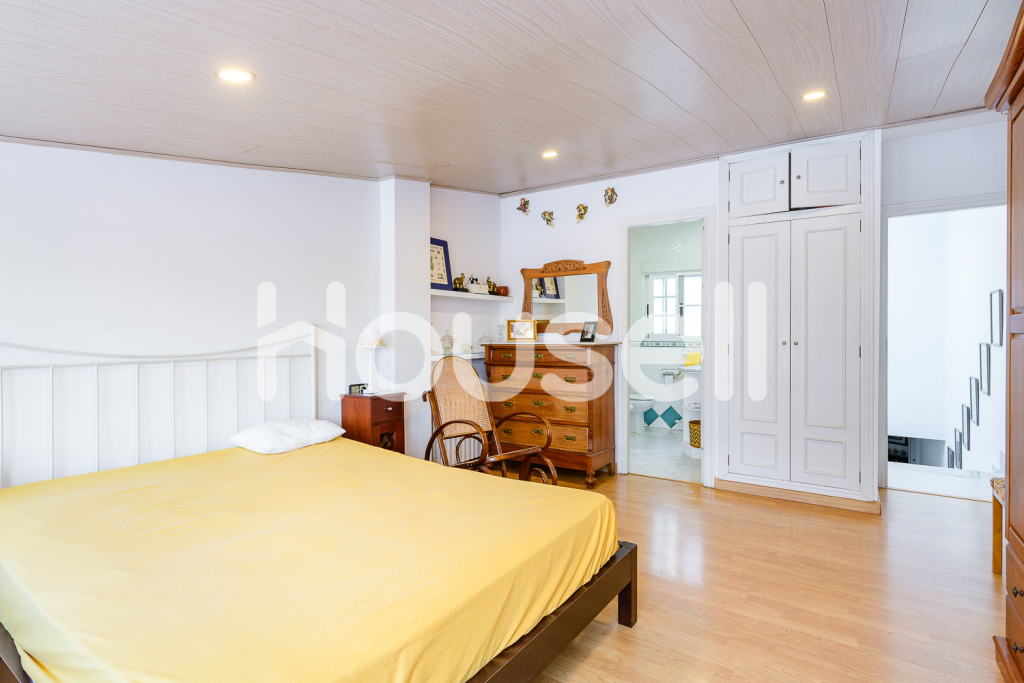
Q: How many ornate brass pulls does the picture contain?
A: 12